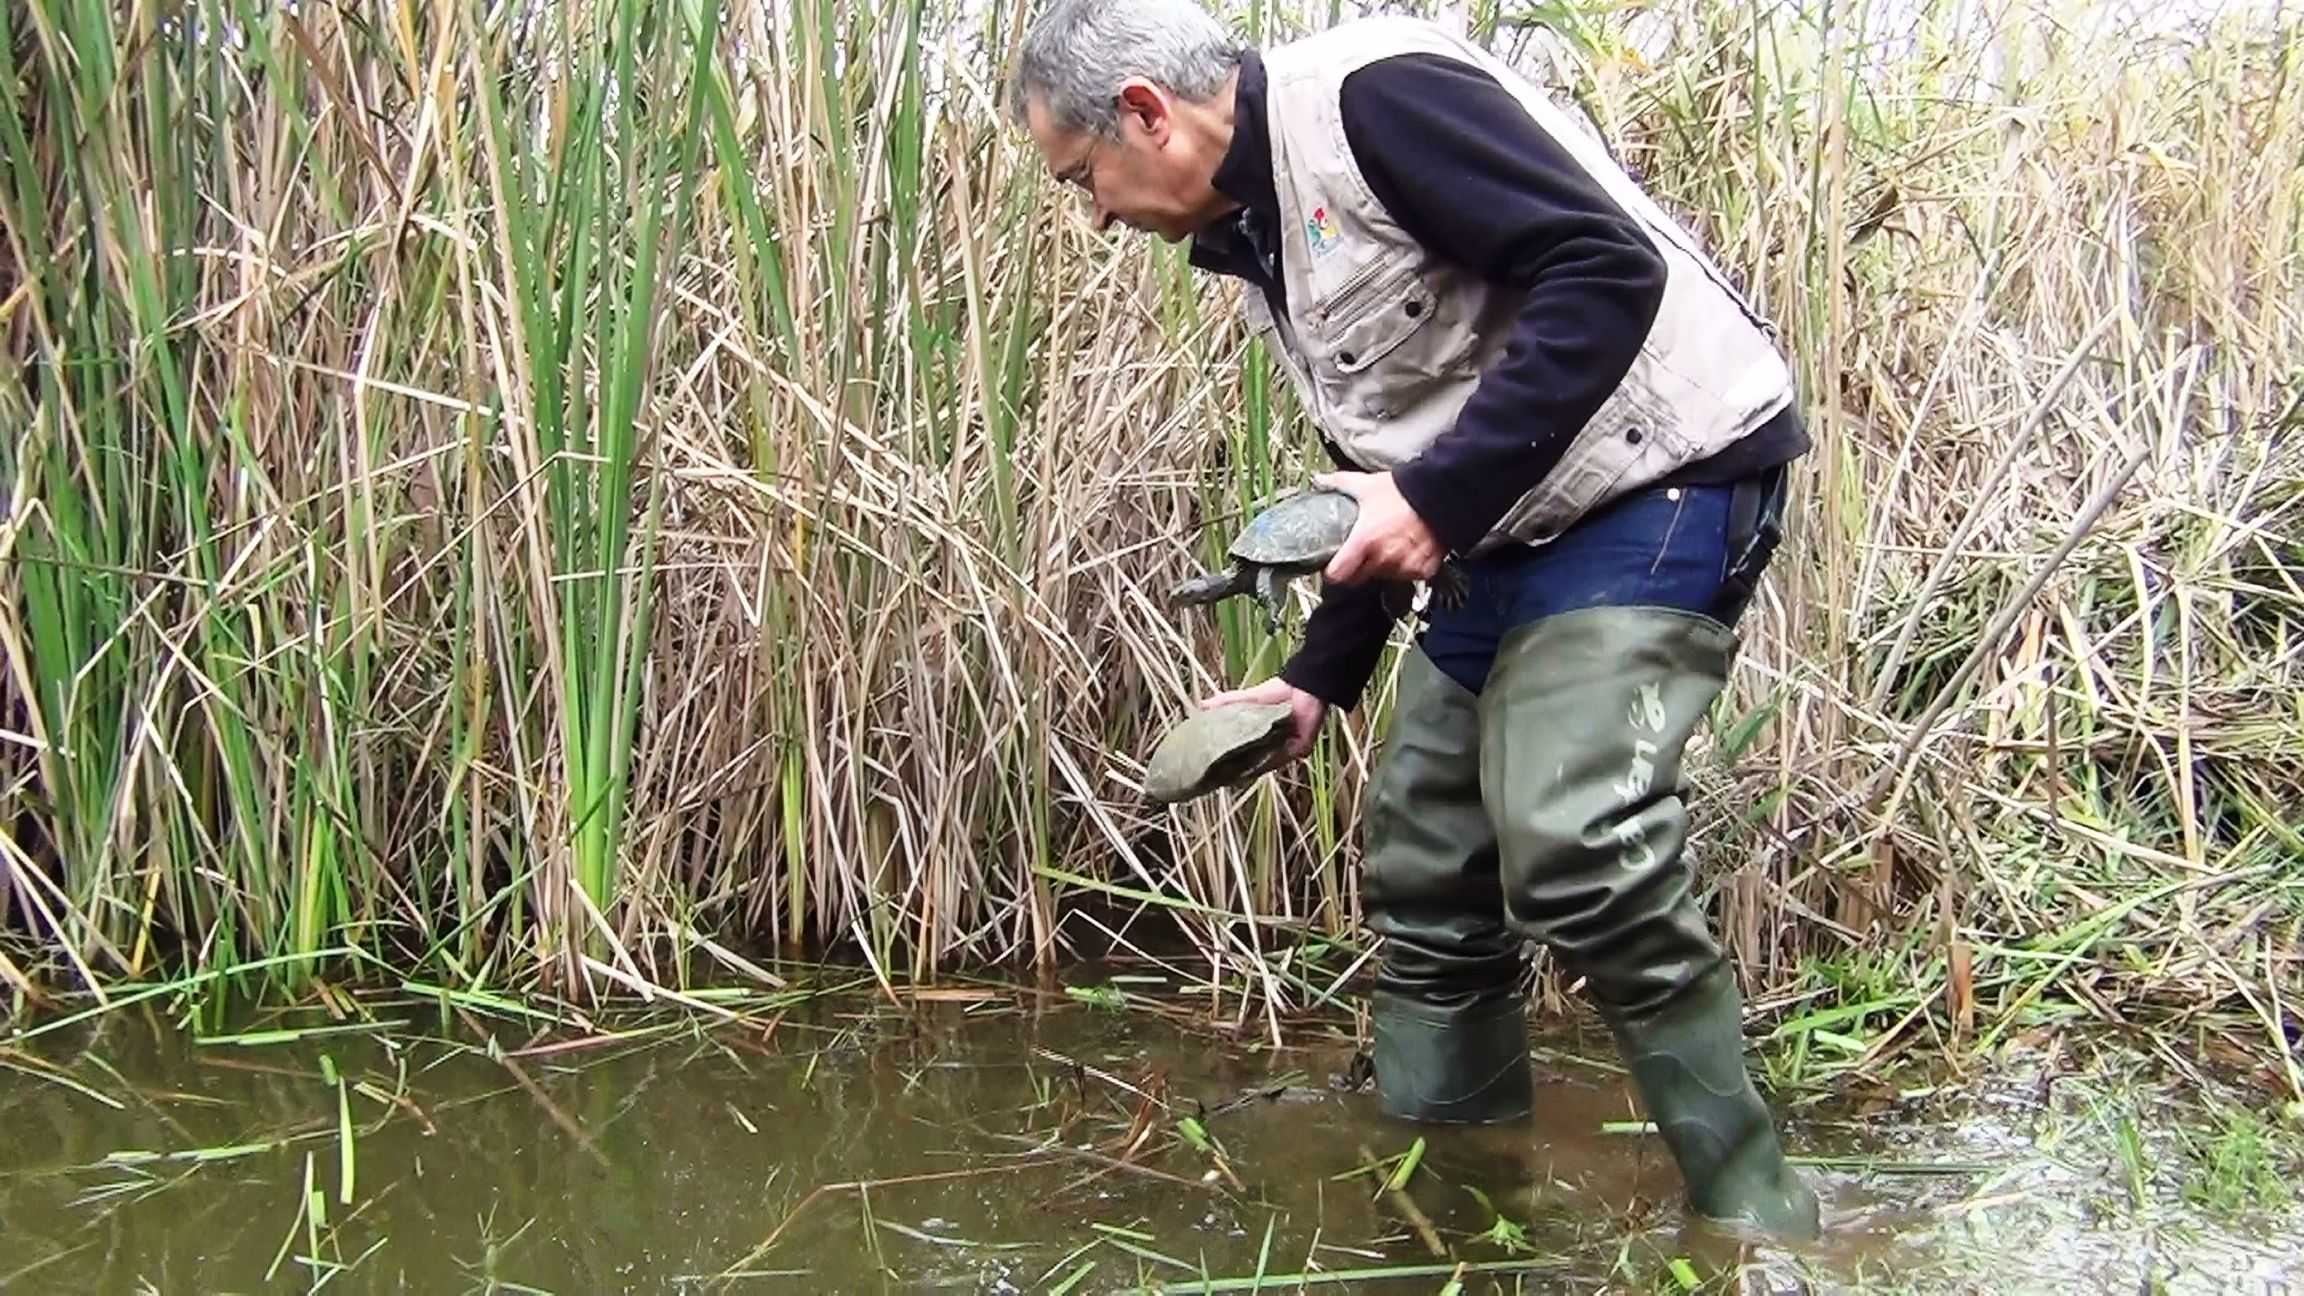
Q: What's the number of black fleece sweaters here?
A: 1